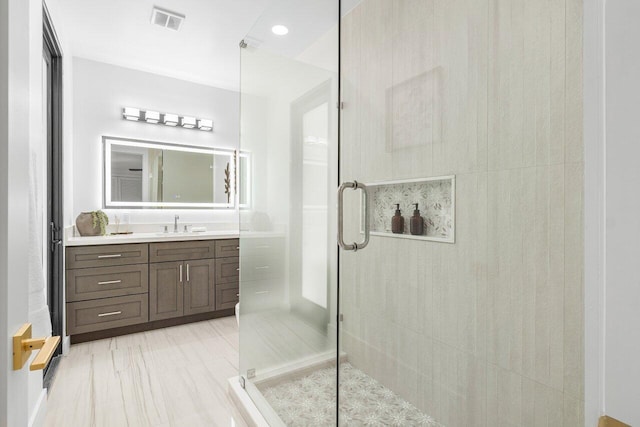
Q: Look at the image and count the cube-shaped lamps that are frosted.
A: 5